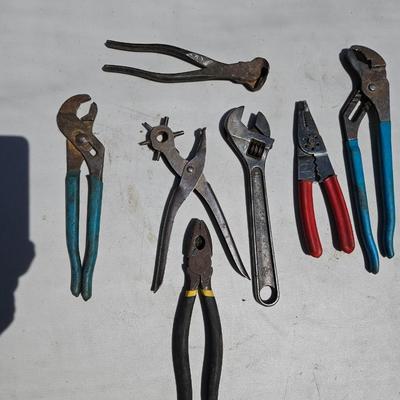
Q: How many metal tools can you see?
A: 7